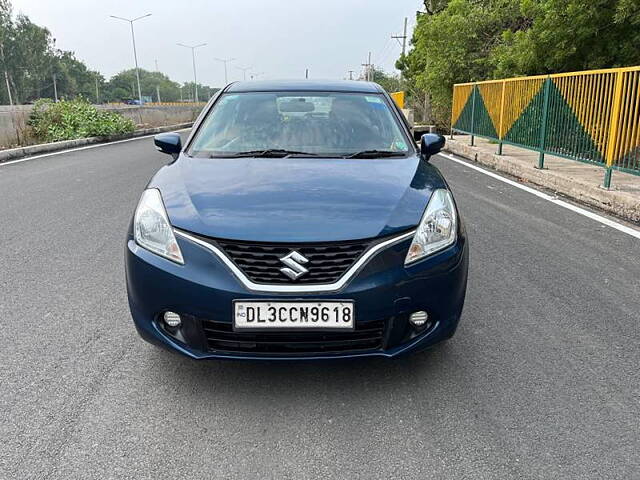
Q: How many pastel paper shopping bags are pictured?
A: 0